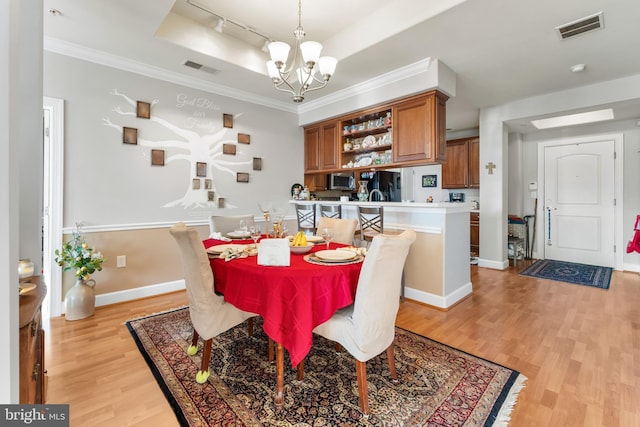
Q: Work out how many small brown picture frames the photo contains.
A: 13